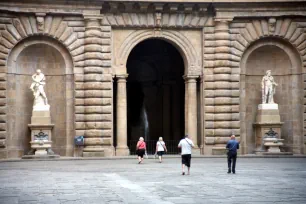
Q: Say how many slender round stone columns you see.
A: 2